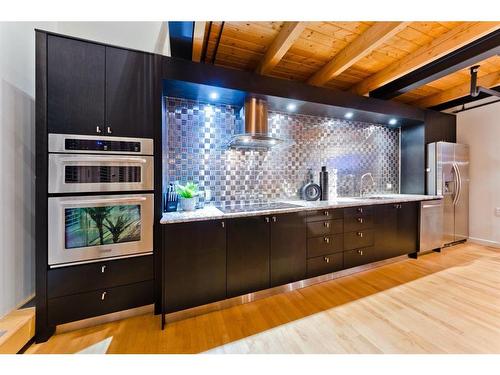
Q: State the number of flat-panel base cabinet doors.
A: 5